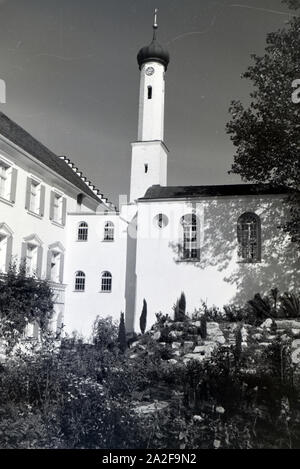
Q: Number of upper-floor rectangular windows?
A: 3